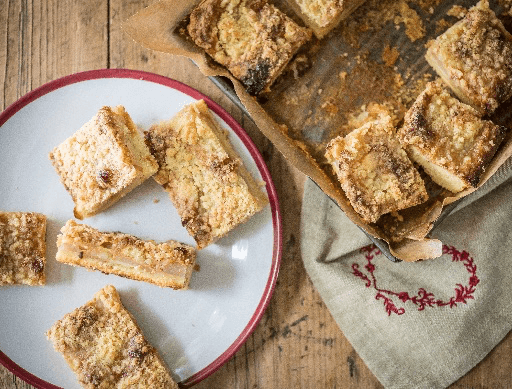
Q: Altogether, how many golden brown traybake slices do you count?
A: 10